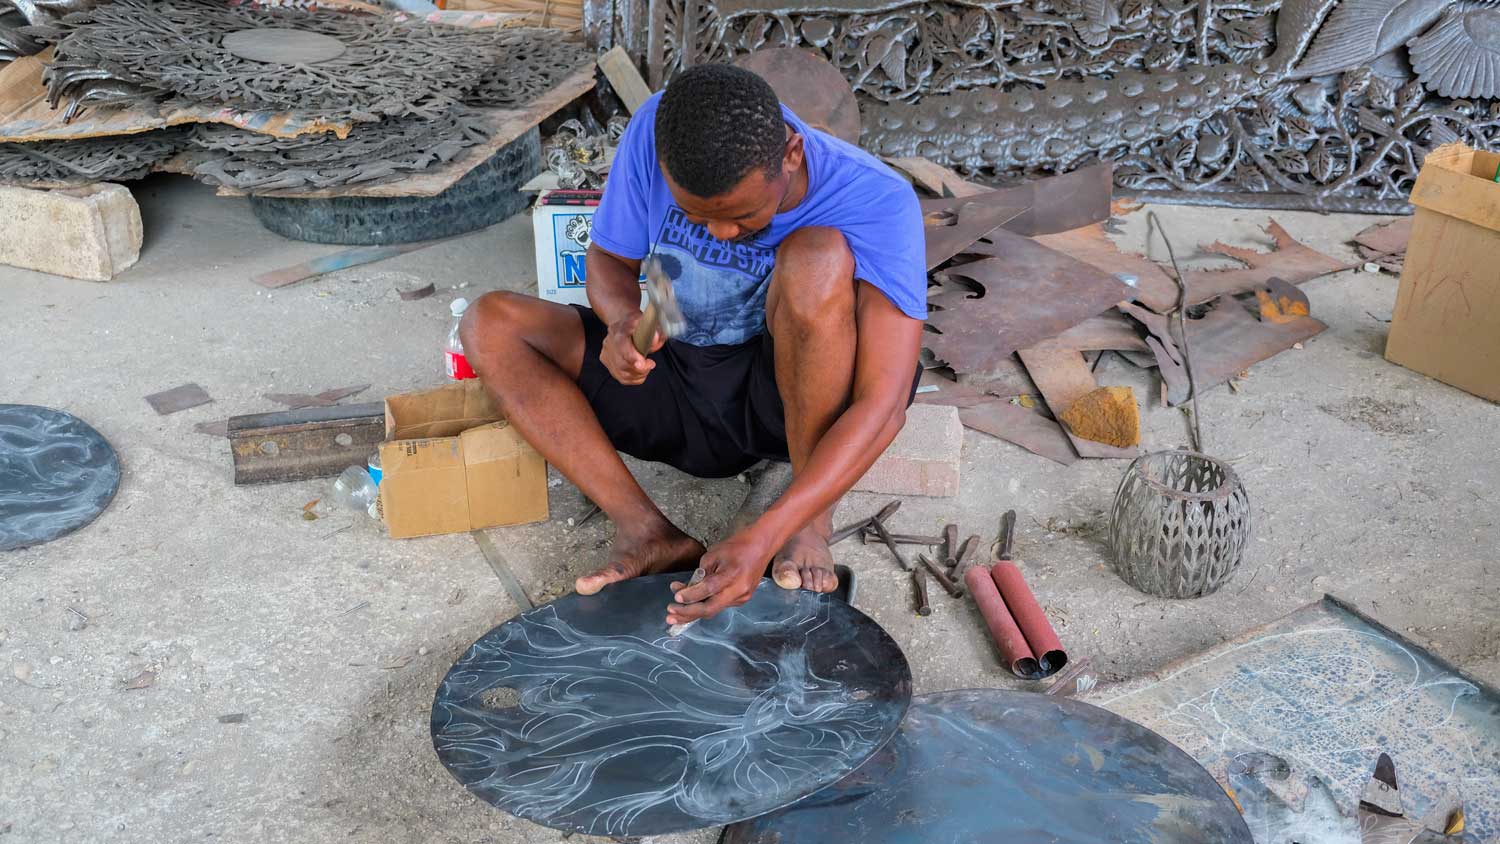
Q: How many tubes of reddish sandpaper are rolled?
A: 2